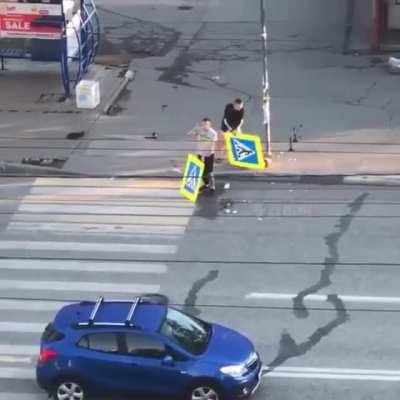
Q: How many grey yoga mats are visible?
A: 0